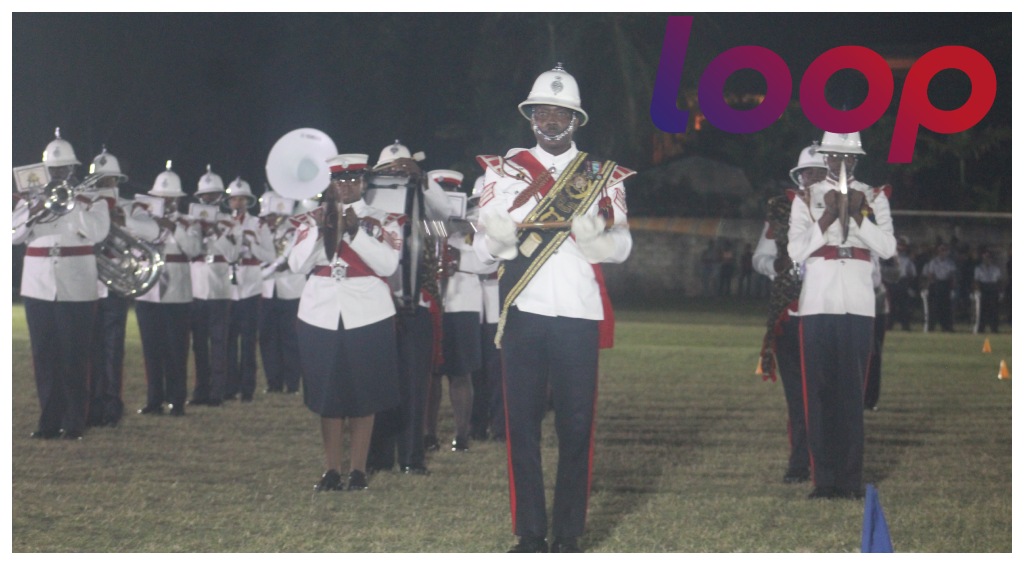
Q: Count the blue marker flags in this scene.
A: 1